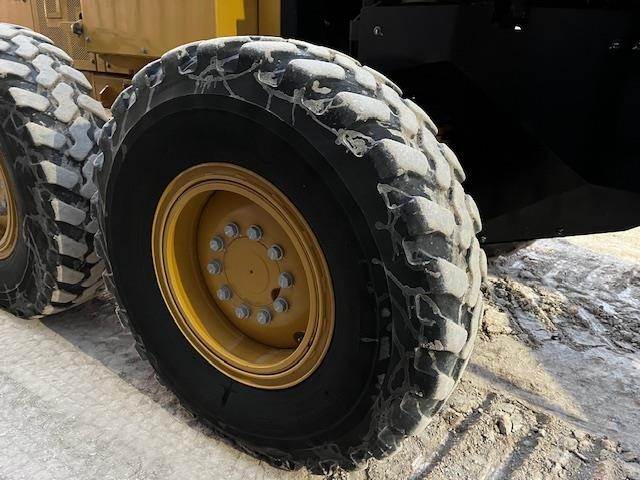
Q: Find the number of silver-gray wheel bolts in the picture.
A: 10